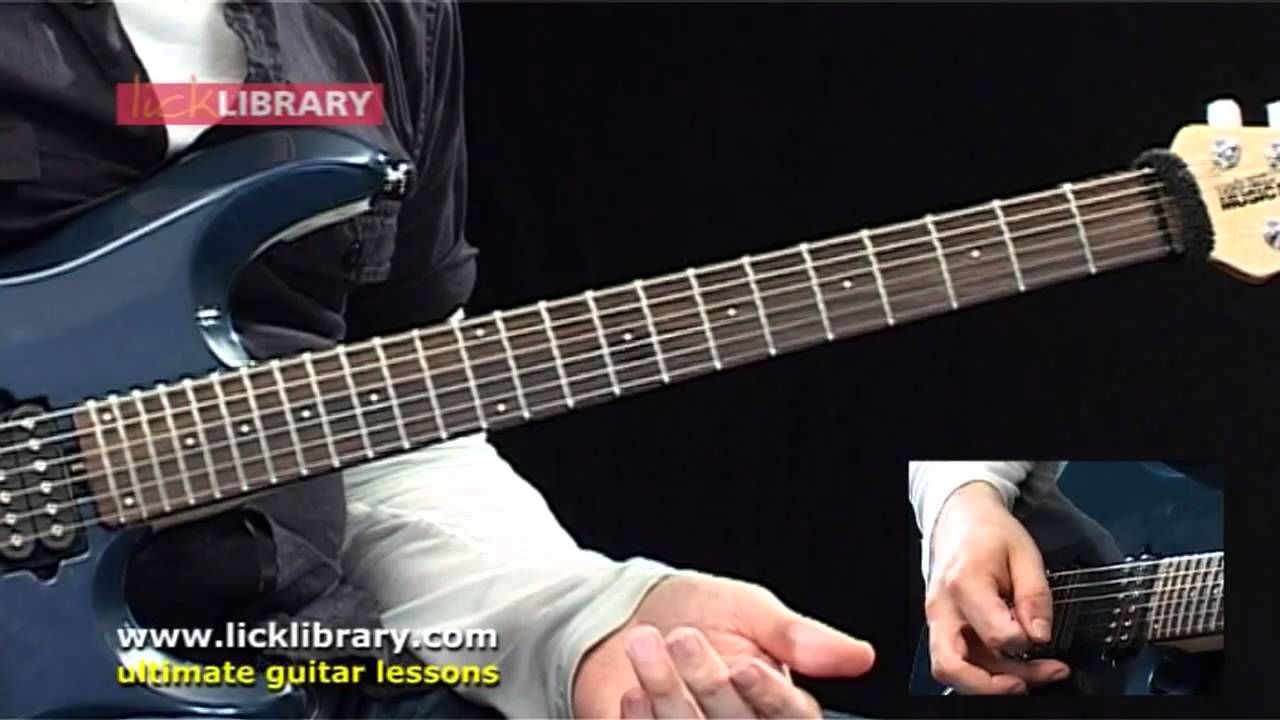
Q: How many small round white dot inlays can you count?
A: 12